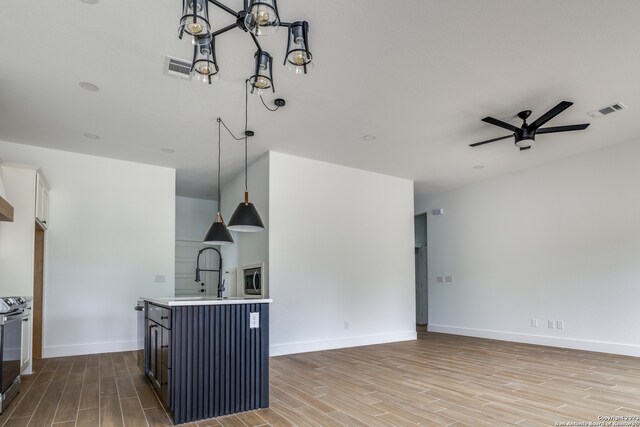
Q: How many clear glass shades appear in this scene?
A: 5